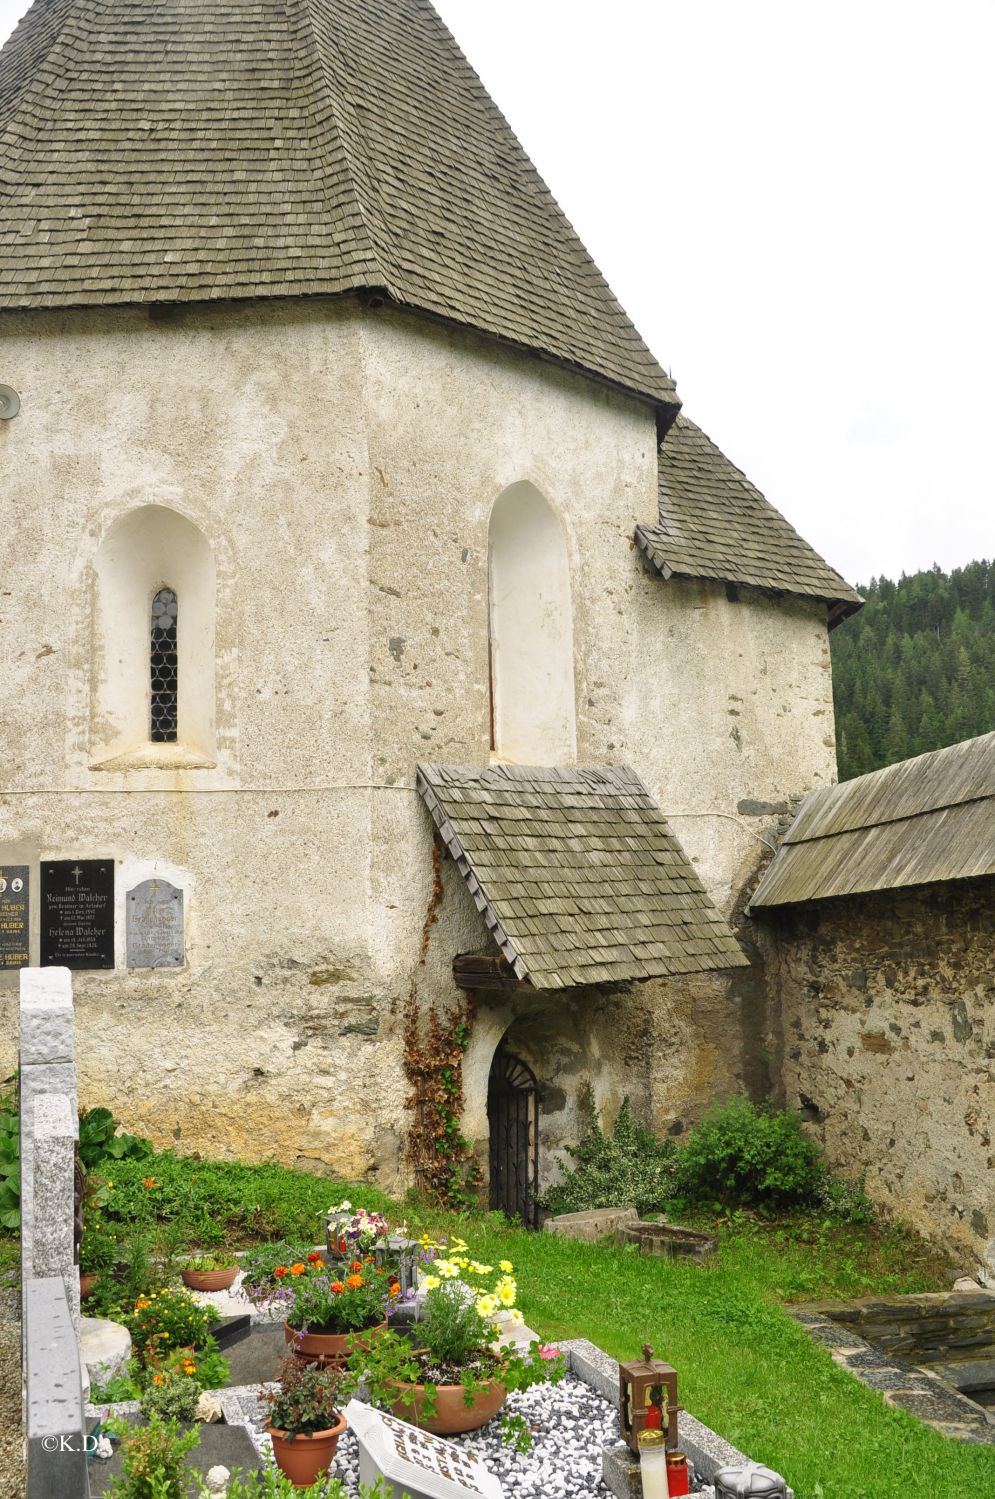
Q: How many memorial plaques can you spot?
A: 3